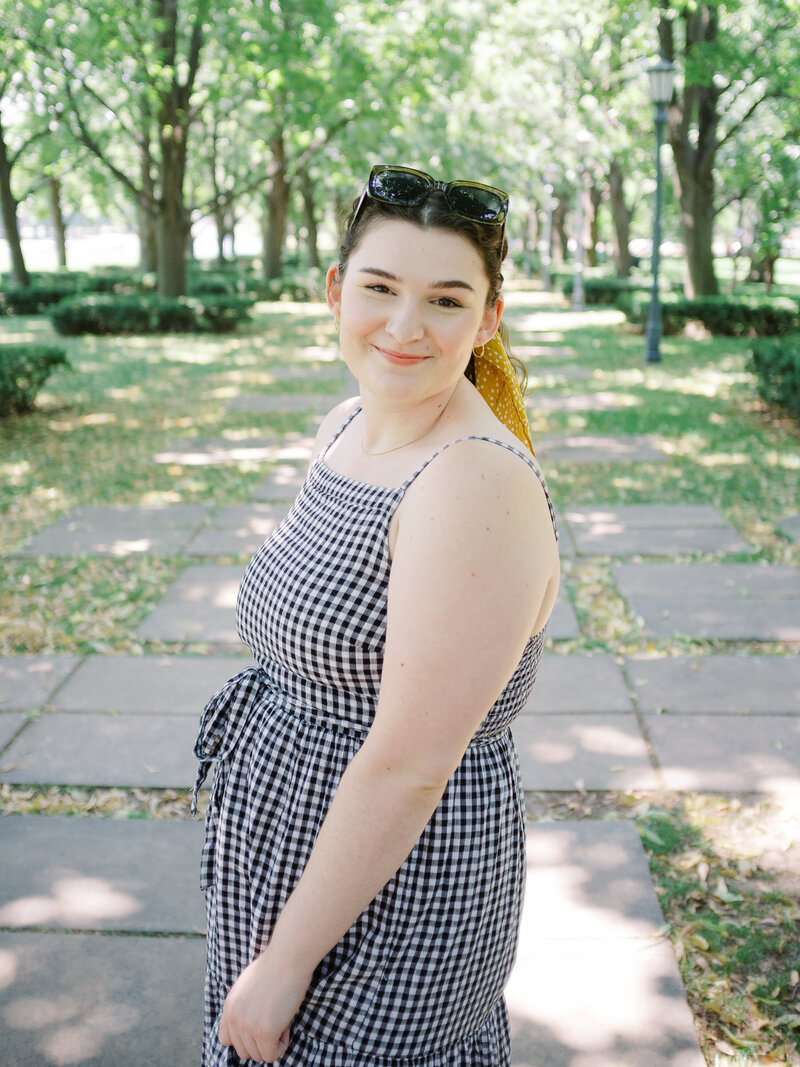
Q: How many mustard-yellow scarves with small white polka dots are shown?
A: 1